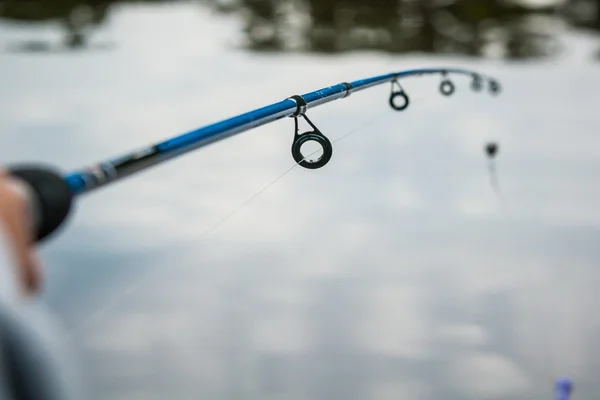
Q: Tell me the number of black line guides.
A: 5